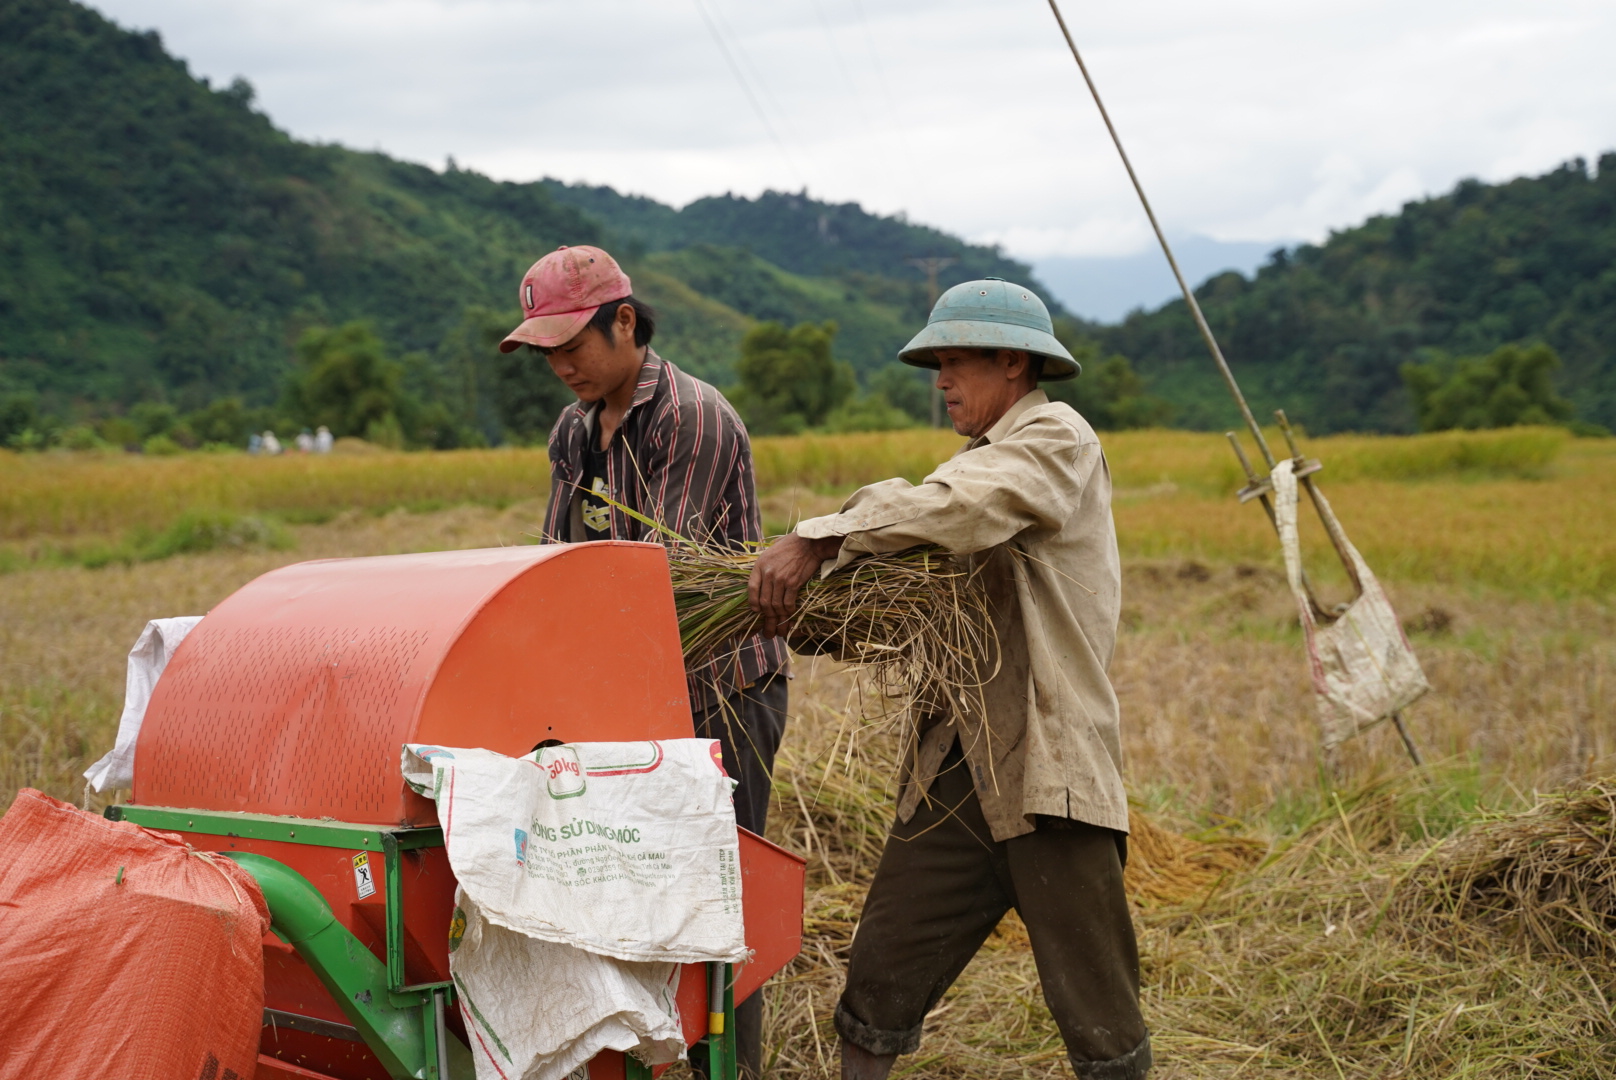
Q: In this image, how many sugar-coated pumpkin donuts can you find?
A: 0